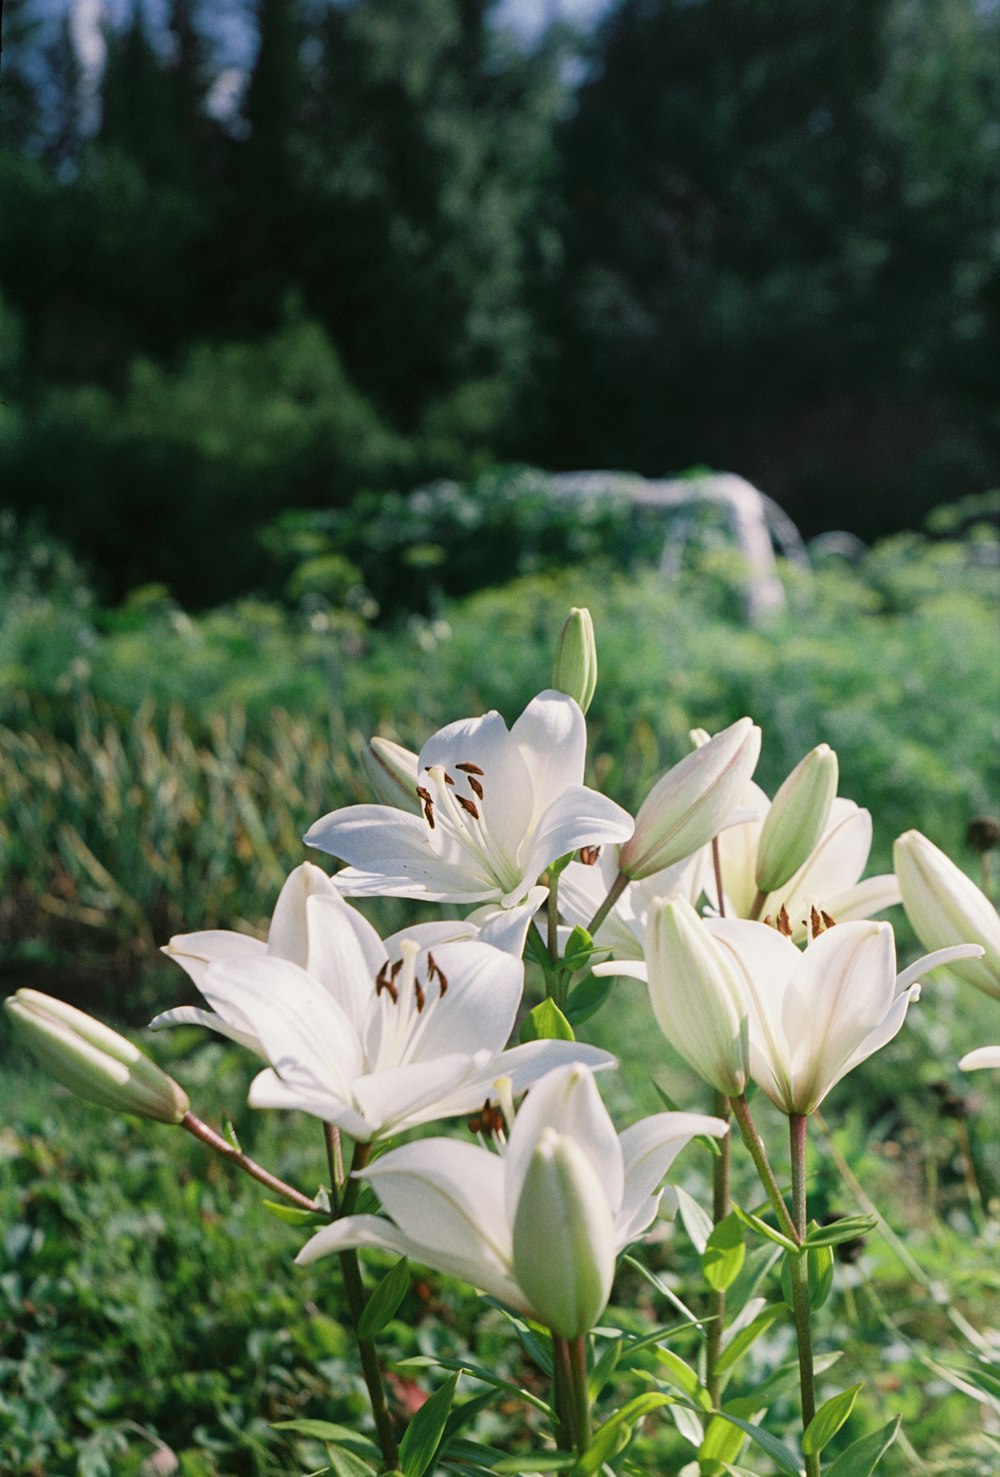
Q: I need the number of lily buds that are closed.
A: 8